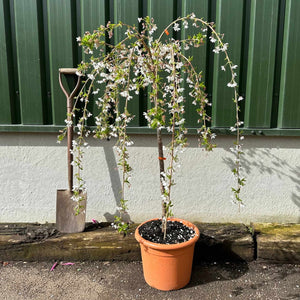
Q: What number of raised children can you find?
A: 0